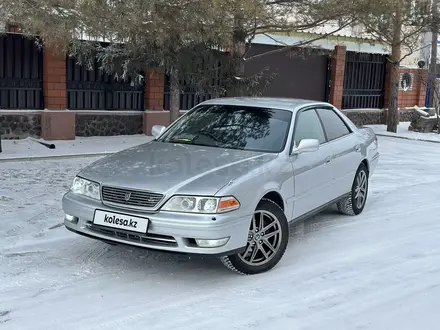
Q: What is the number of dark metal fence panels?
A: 4